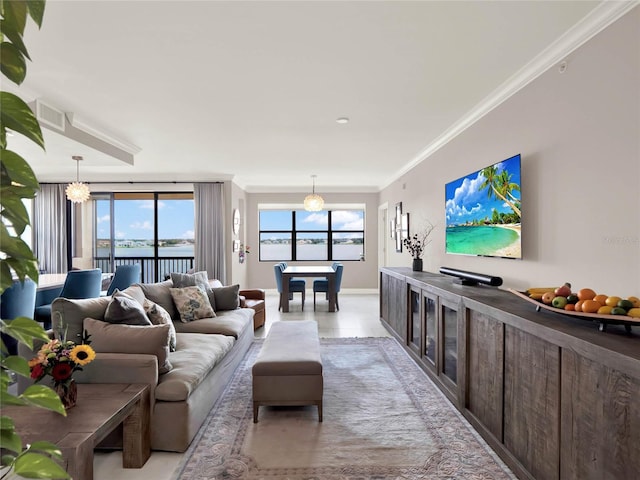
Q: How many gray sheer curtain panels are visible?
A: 2